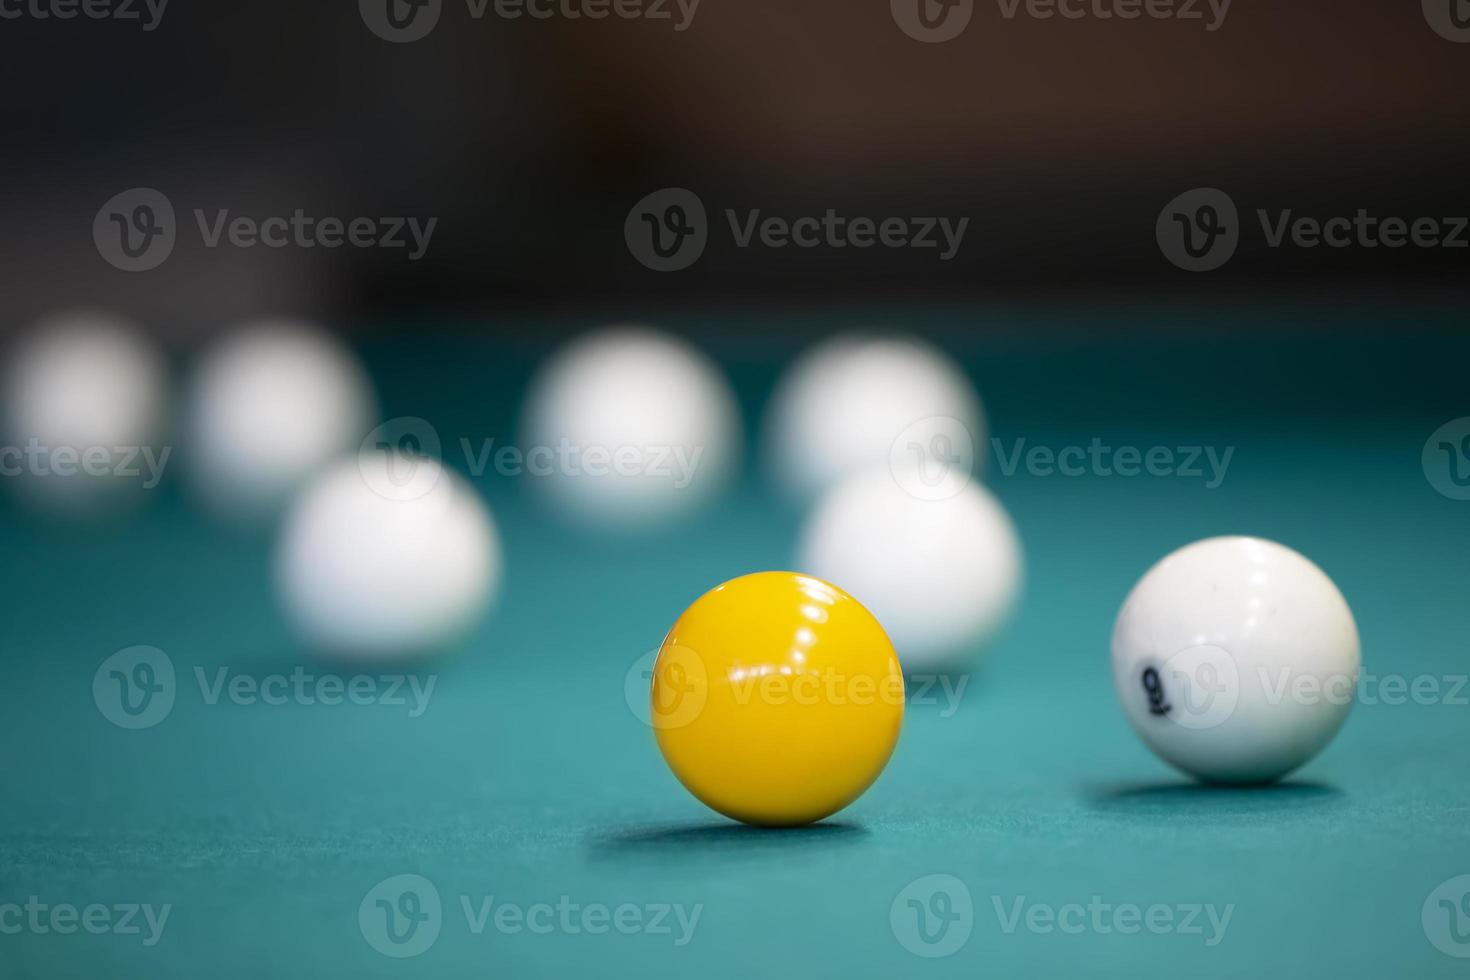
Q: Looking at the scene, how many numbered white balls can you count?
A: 1